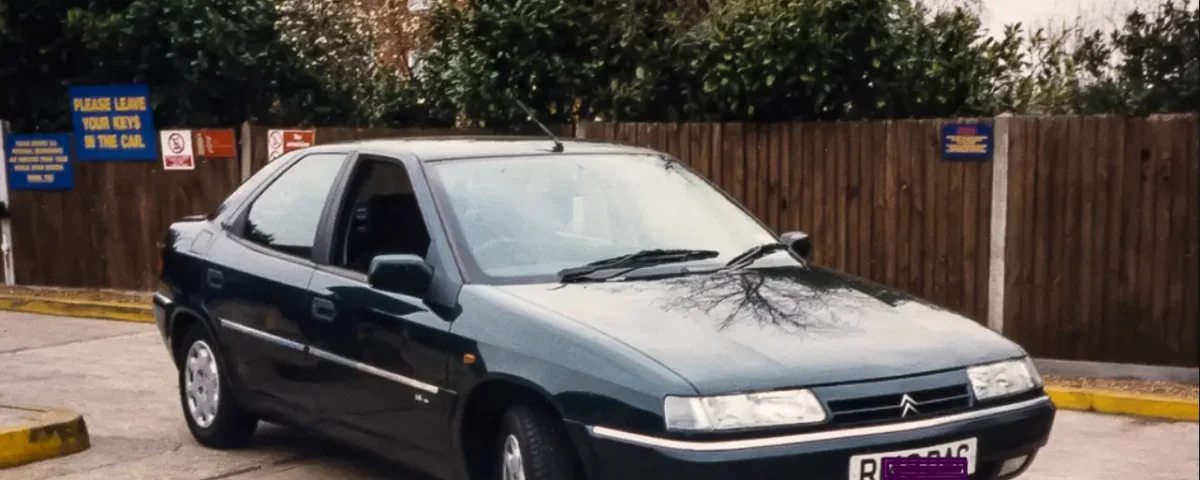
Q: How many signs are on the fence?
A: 6